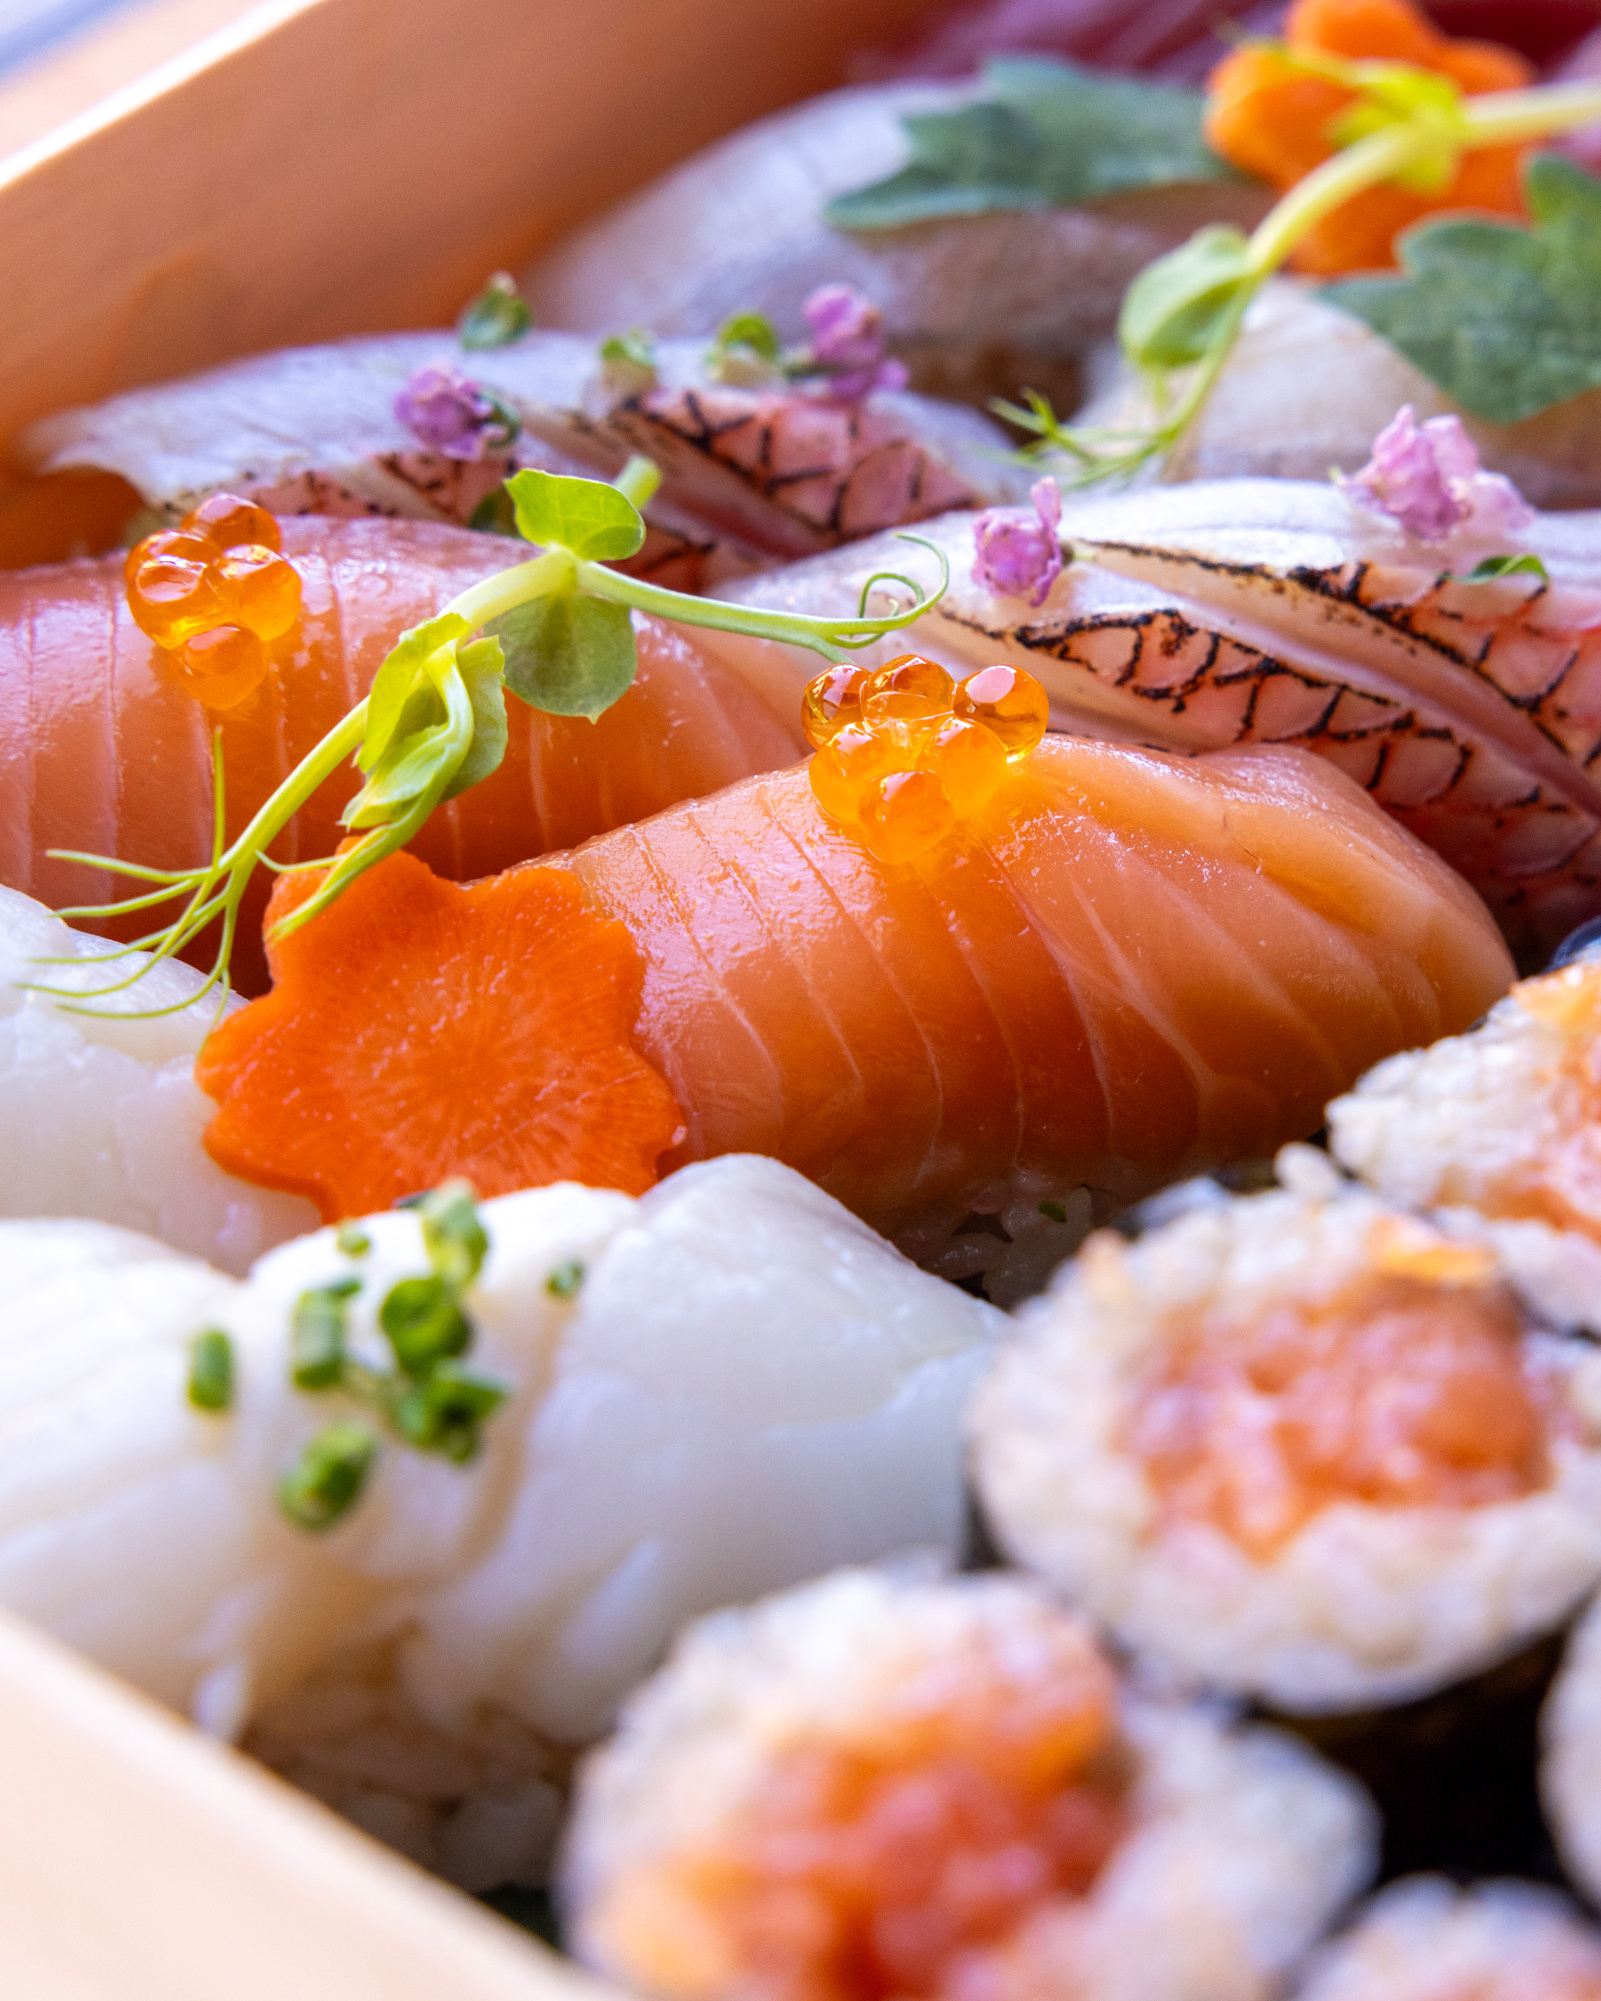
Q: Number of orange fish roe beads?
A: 11